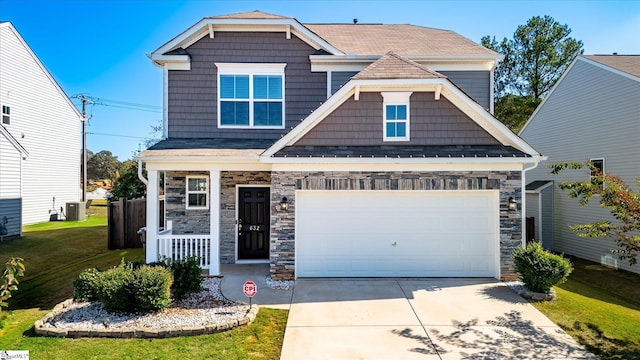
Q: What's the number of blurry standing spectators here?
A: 0